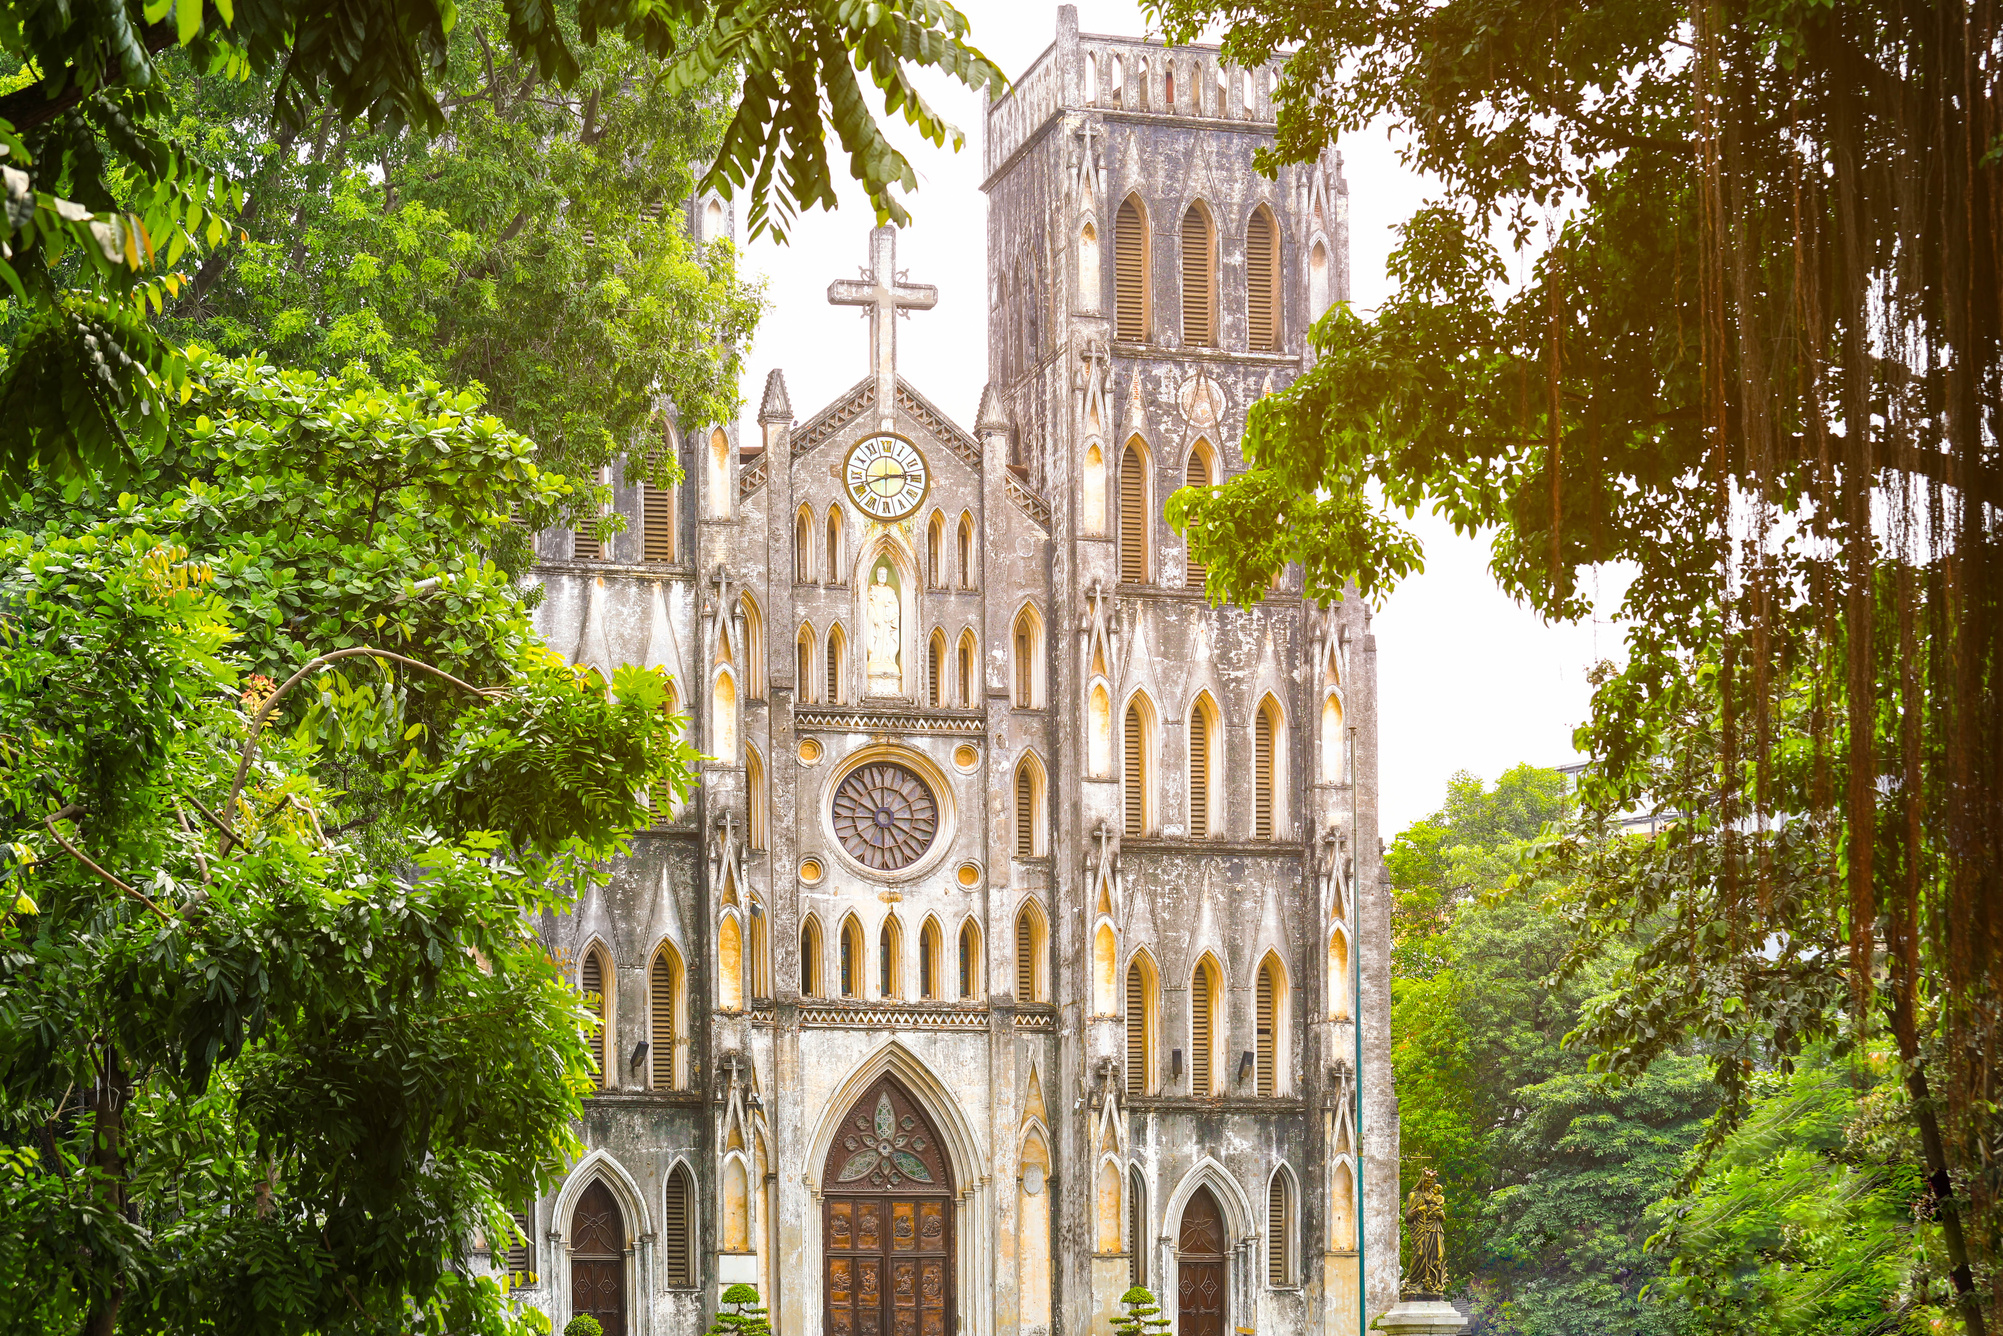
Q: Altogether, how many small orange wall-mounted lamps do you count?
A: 0